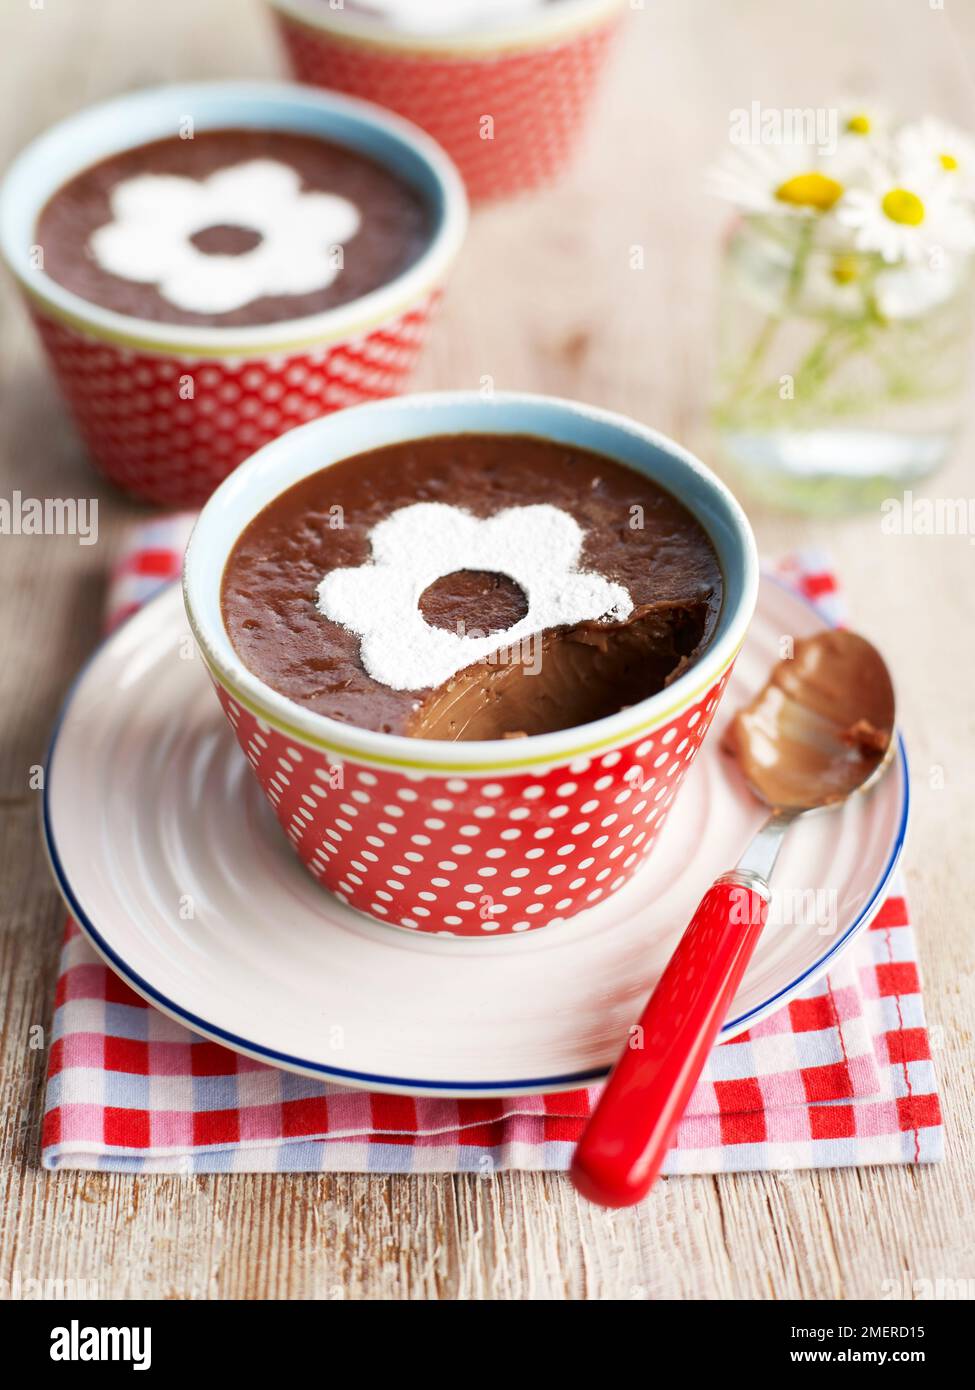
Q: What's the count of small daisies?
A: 5